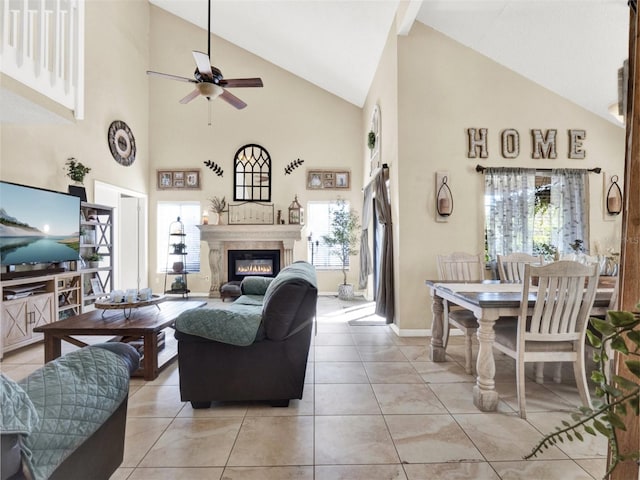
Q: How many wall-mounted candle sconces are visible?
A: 2